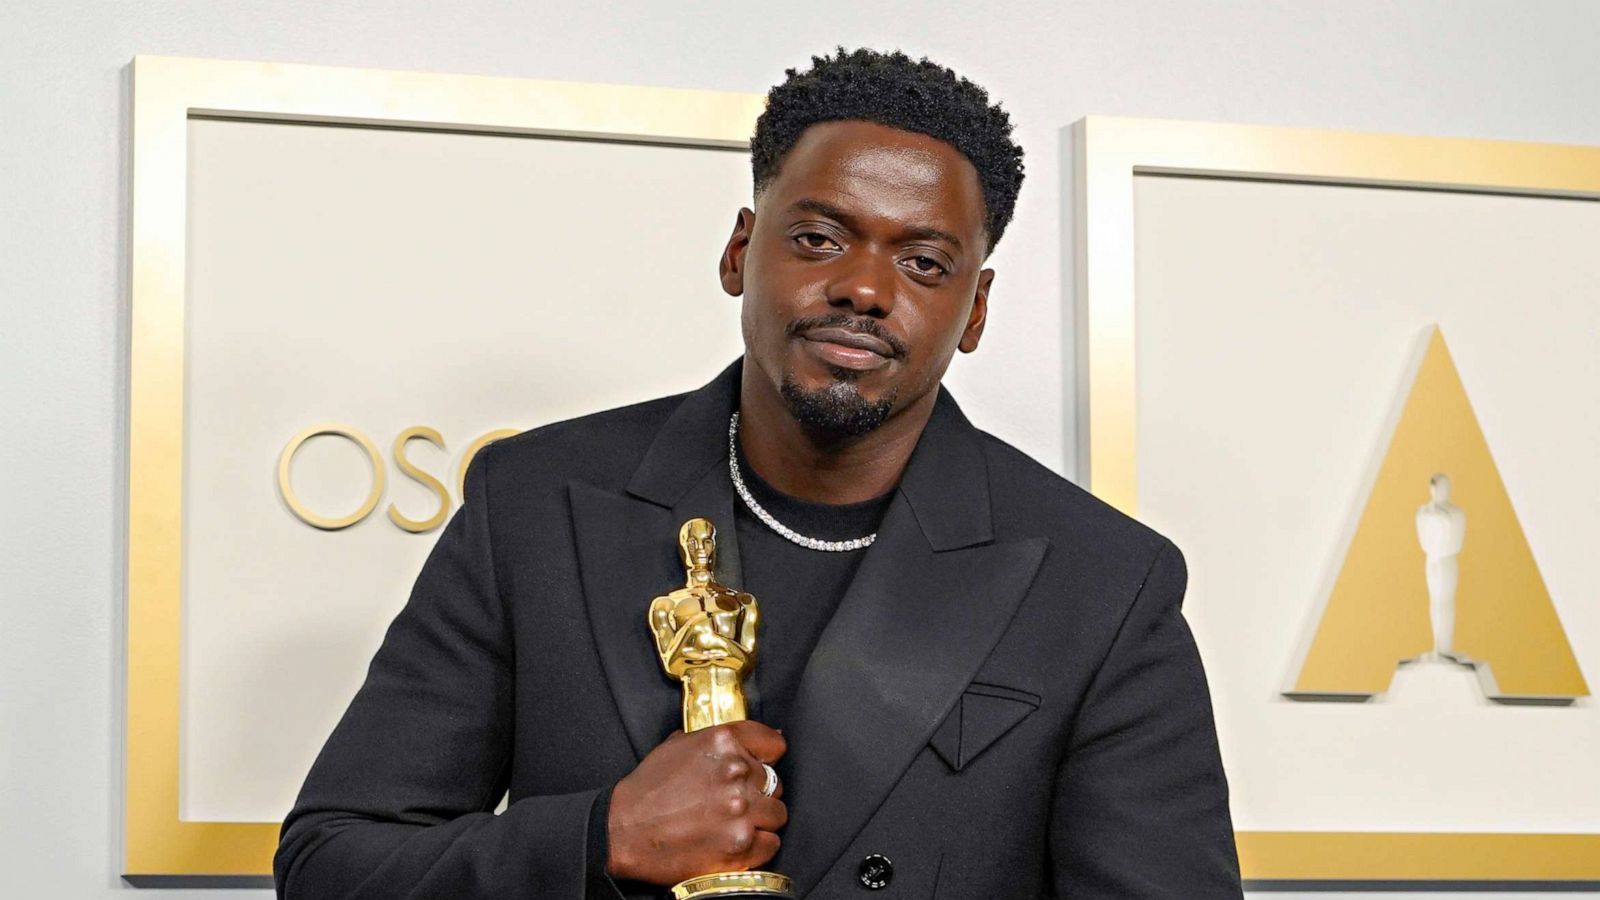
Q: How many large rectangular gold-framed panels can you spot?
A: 2